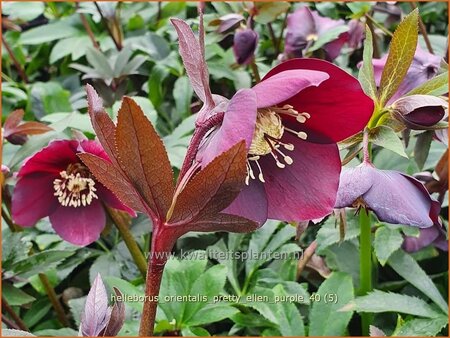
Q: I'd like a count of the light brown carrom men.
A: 0